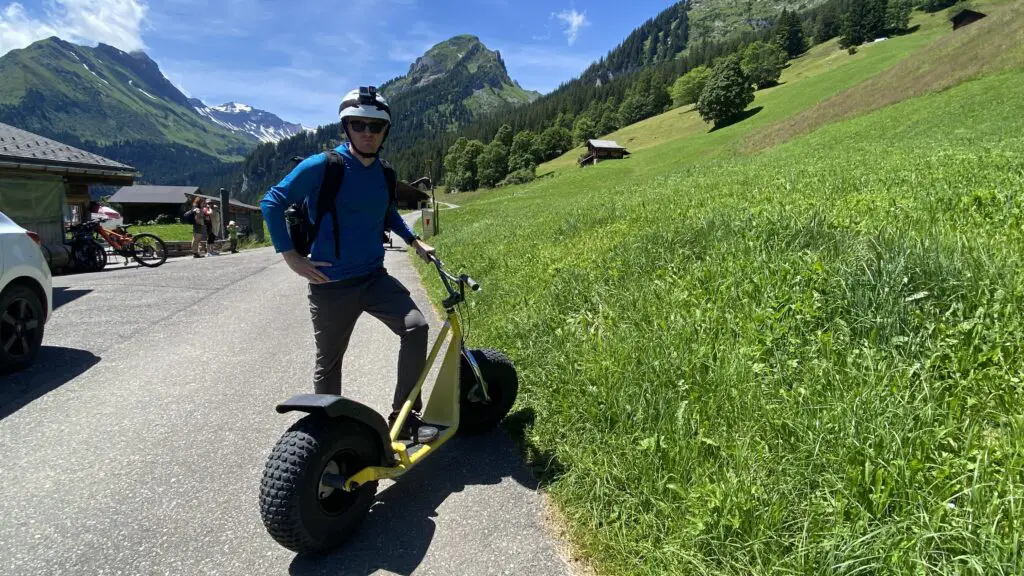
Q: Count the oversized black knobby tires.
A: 2